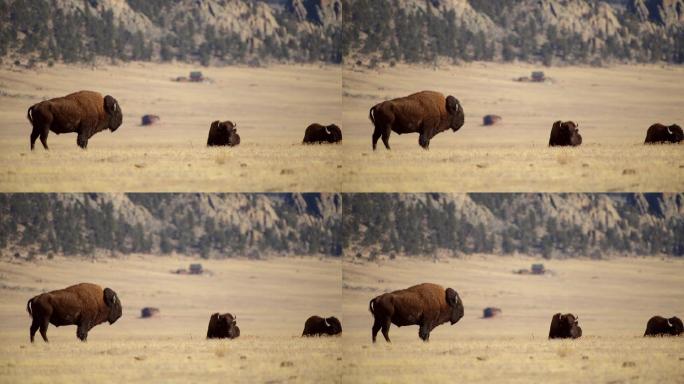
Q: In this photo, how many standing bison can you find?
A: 4